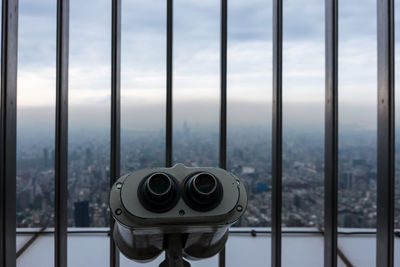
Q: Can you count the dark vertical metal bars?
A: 8